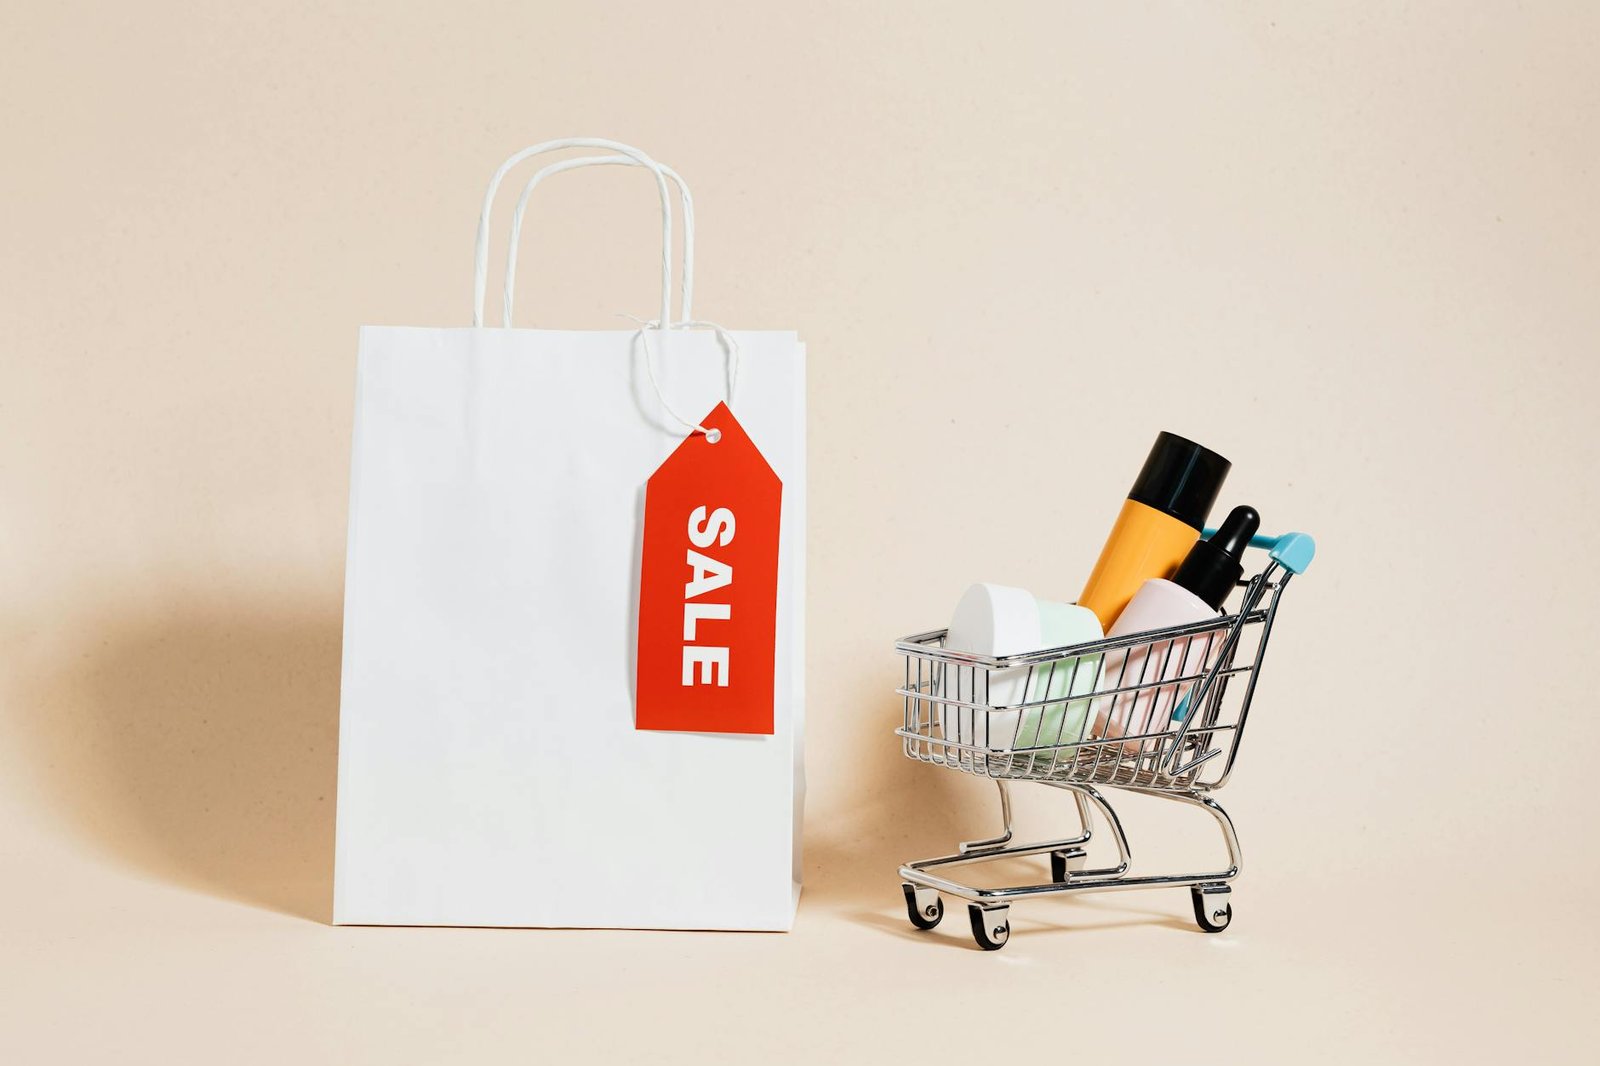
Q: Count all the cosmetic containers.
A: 3